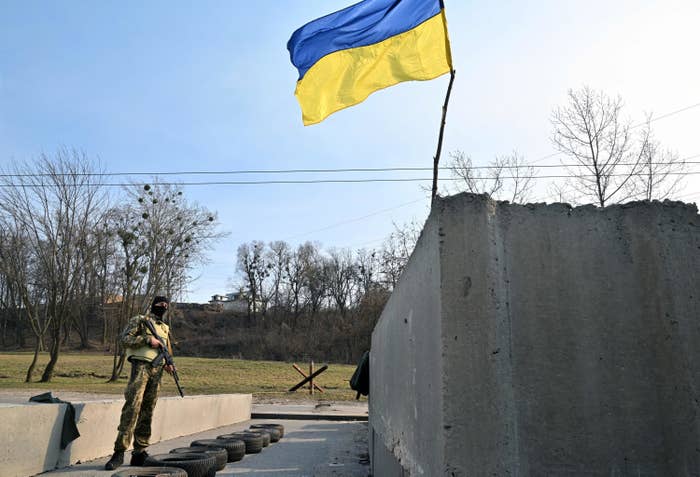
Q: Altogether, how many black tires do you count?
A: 8